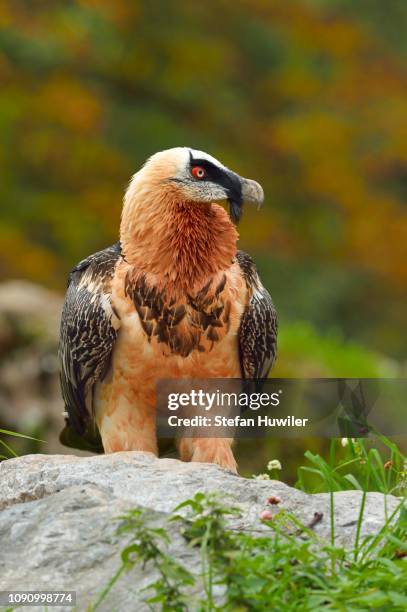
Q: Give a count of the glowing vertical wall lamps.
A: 0